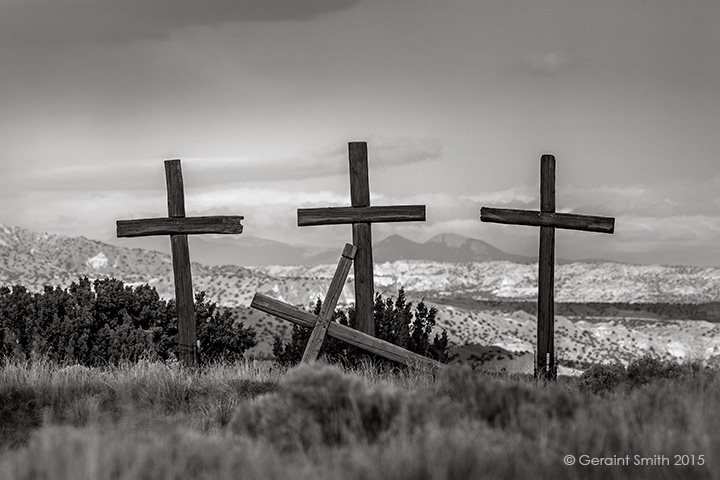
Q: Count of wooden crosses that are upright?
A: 3